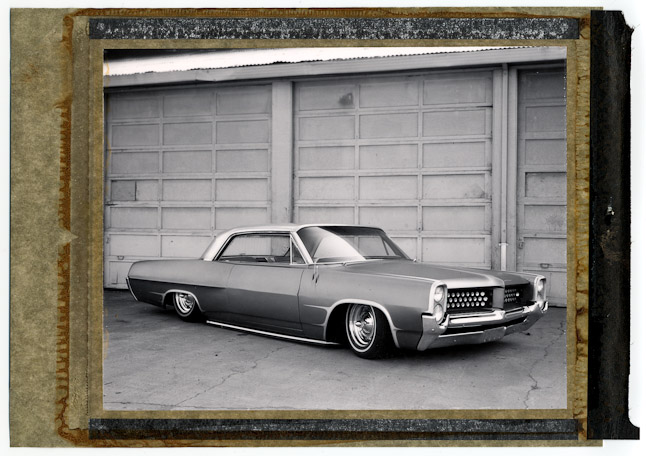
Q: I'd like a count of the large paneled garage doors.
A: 3